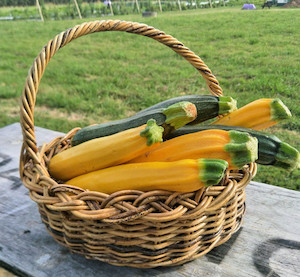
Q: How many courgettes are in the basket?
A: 7